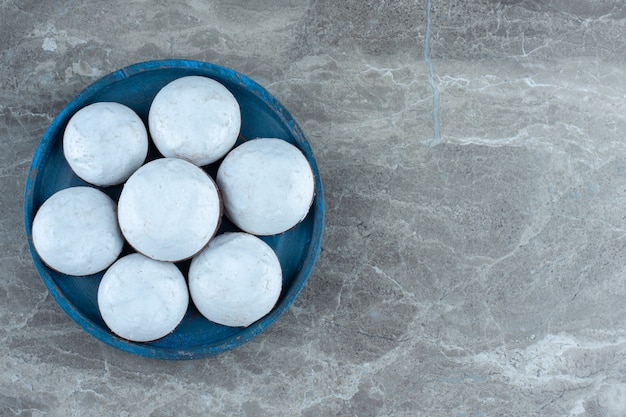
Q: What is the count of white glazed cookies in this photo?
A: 7